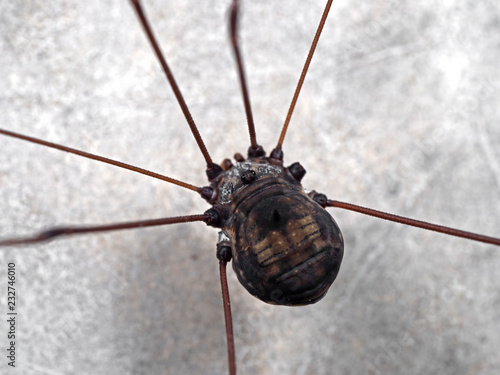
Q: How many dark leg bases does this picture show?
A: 8